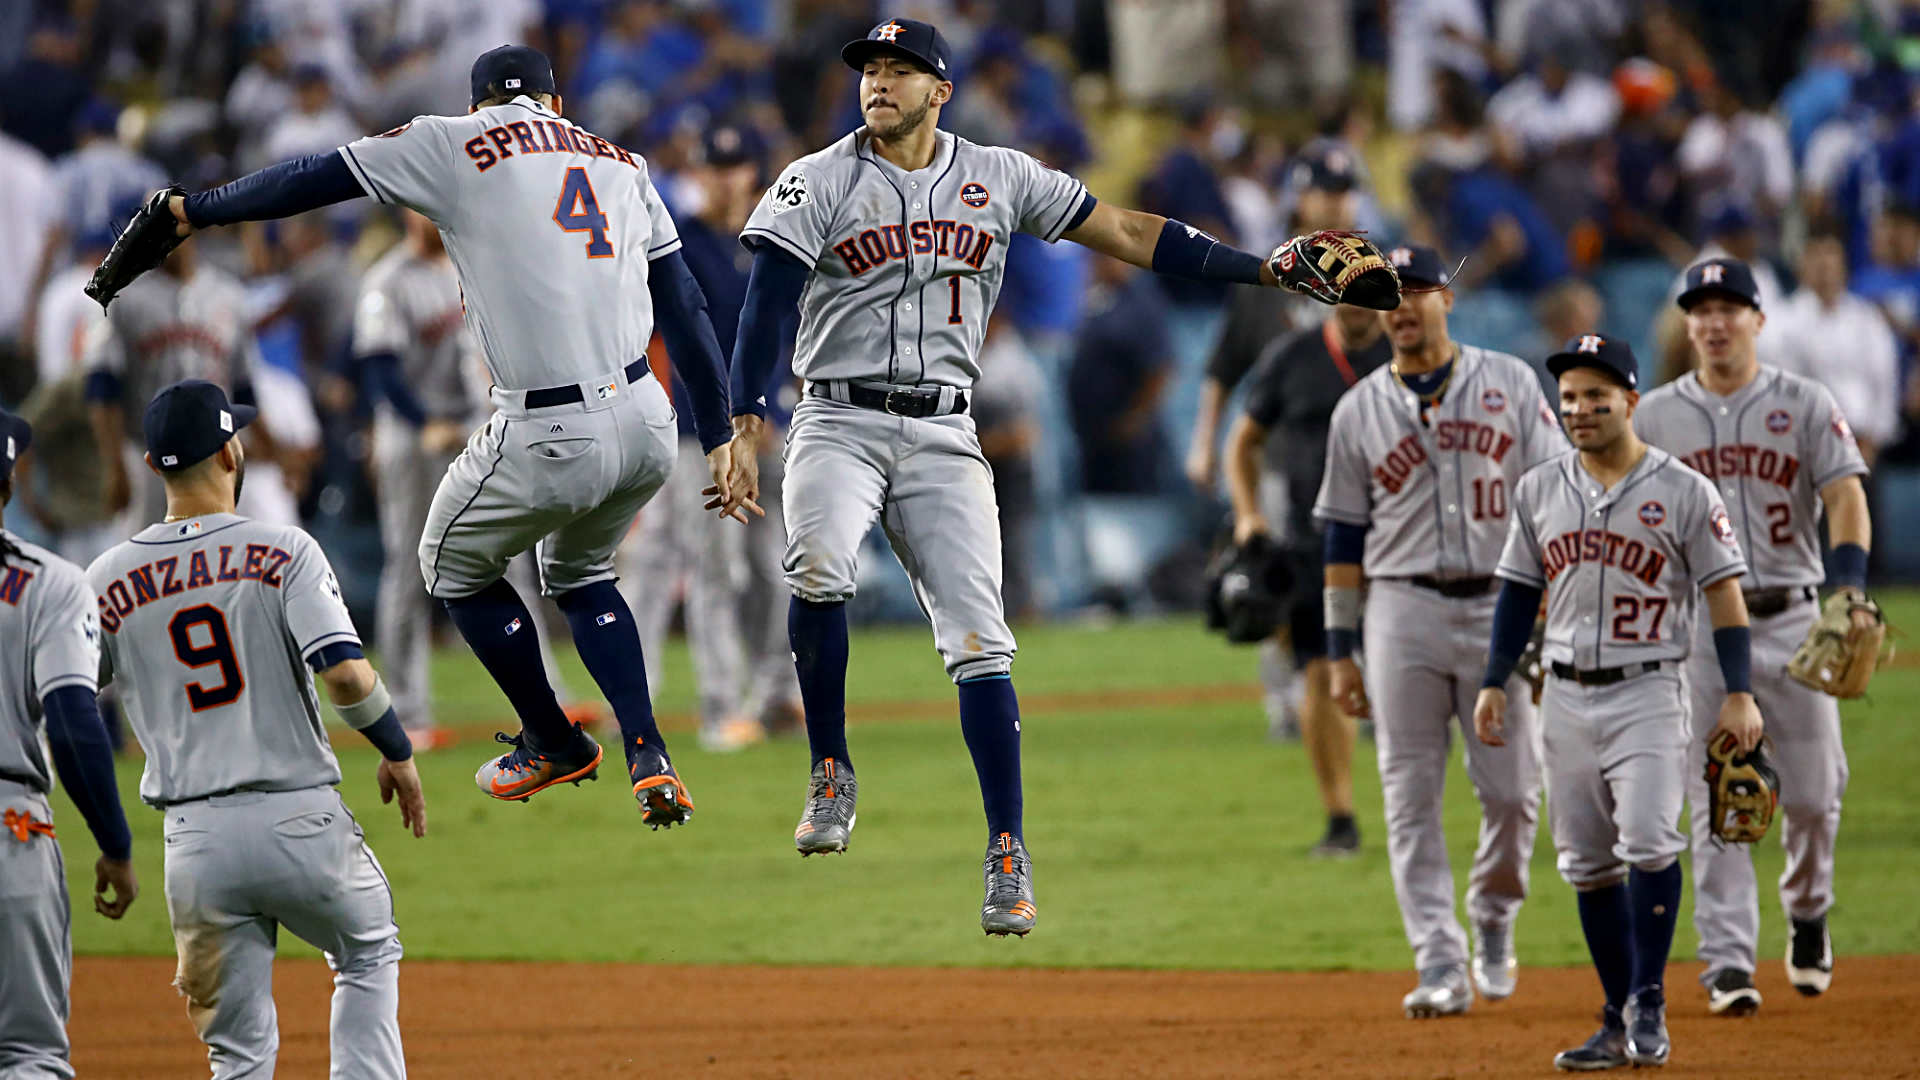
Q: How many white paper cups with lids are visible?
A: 0